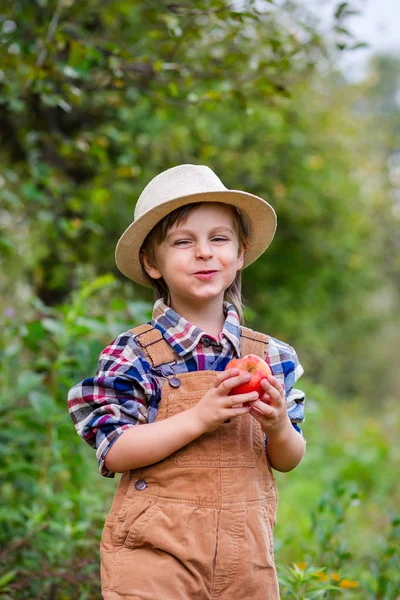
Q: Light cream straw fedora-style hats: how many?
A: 1